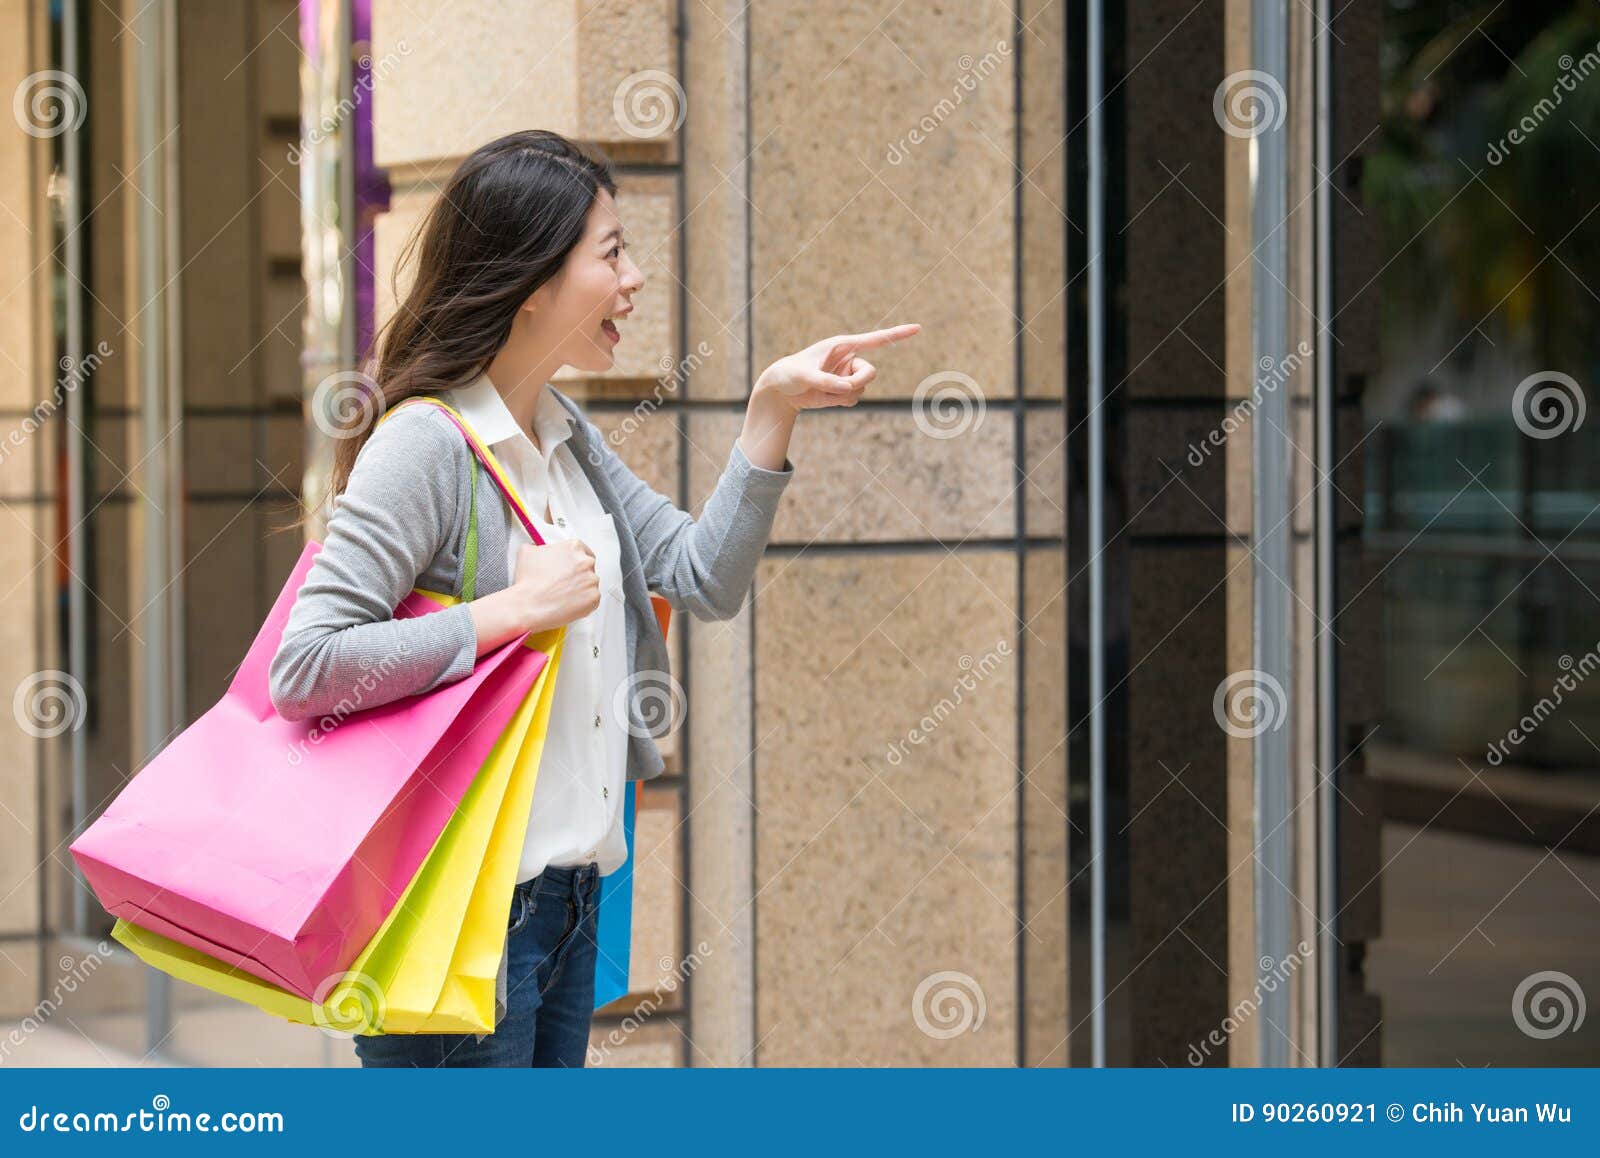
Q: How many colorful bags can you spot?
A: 5